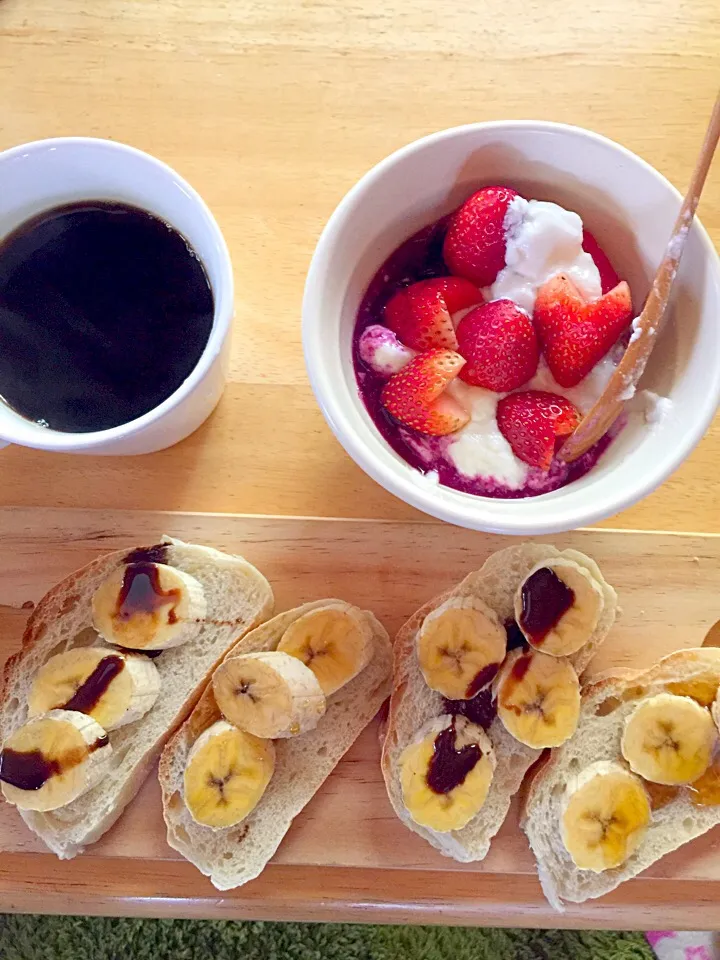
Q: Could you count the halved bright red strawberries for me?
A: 7